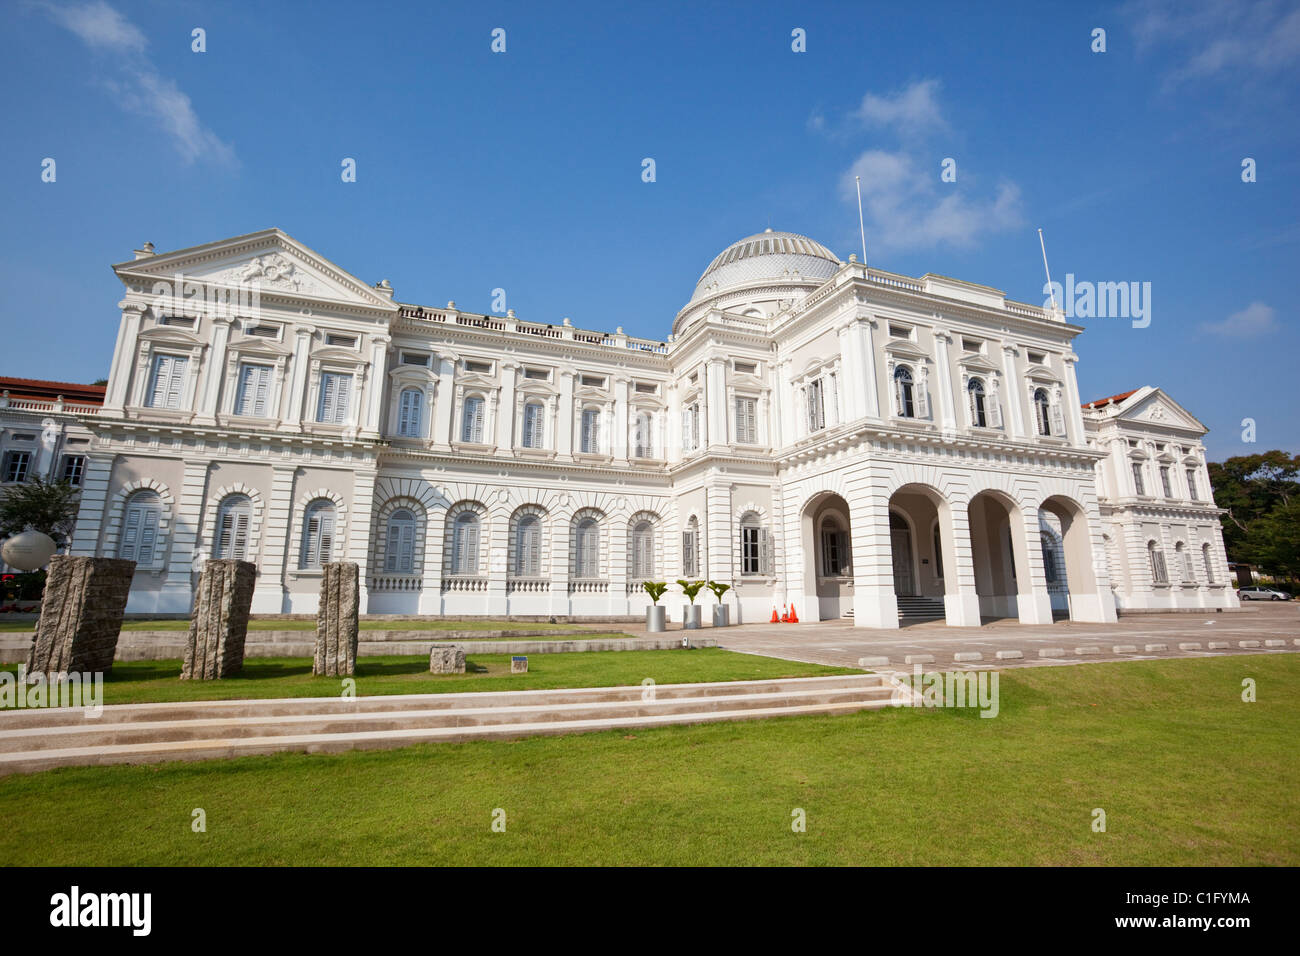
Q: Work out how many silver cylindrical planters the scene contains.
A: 3